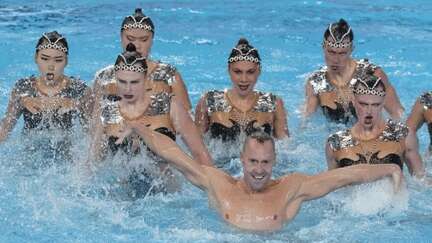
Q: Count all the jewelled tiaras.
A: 6